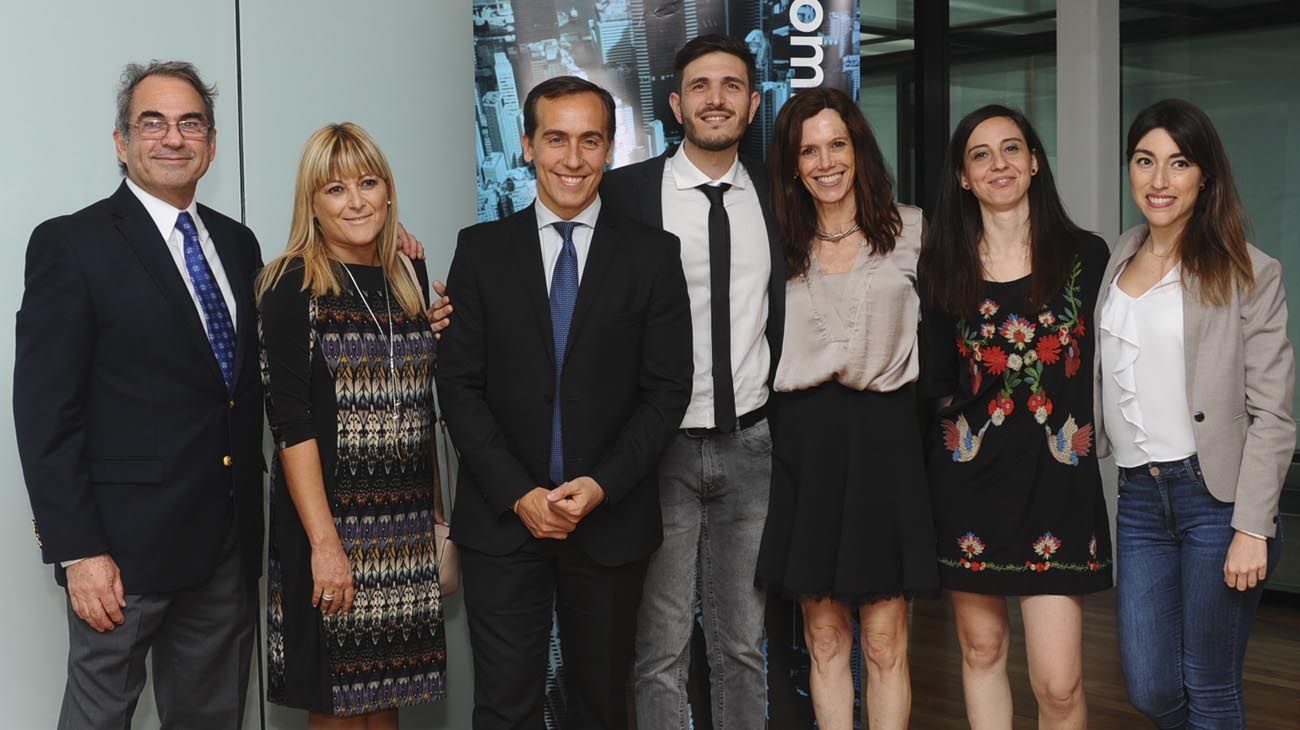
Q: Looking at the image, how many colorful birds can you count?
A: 2